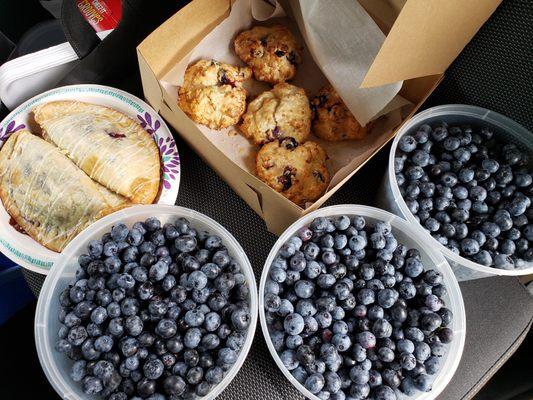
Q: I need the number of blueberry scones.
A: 5